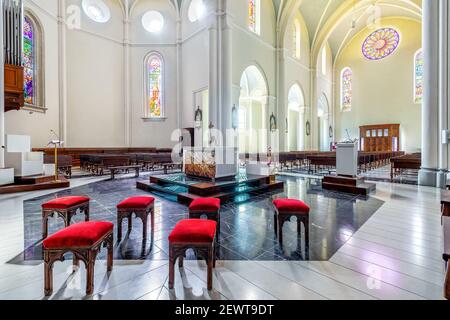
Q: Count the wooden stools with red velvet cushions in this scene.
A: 6